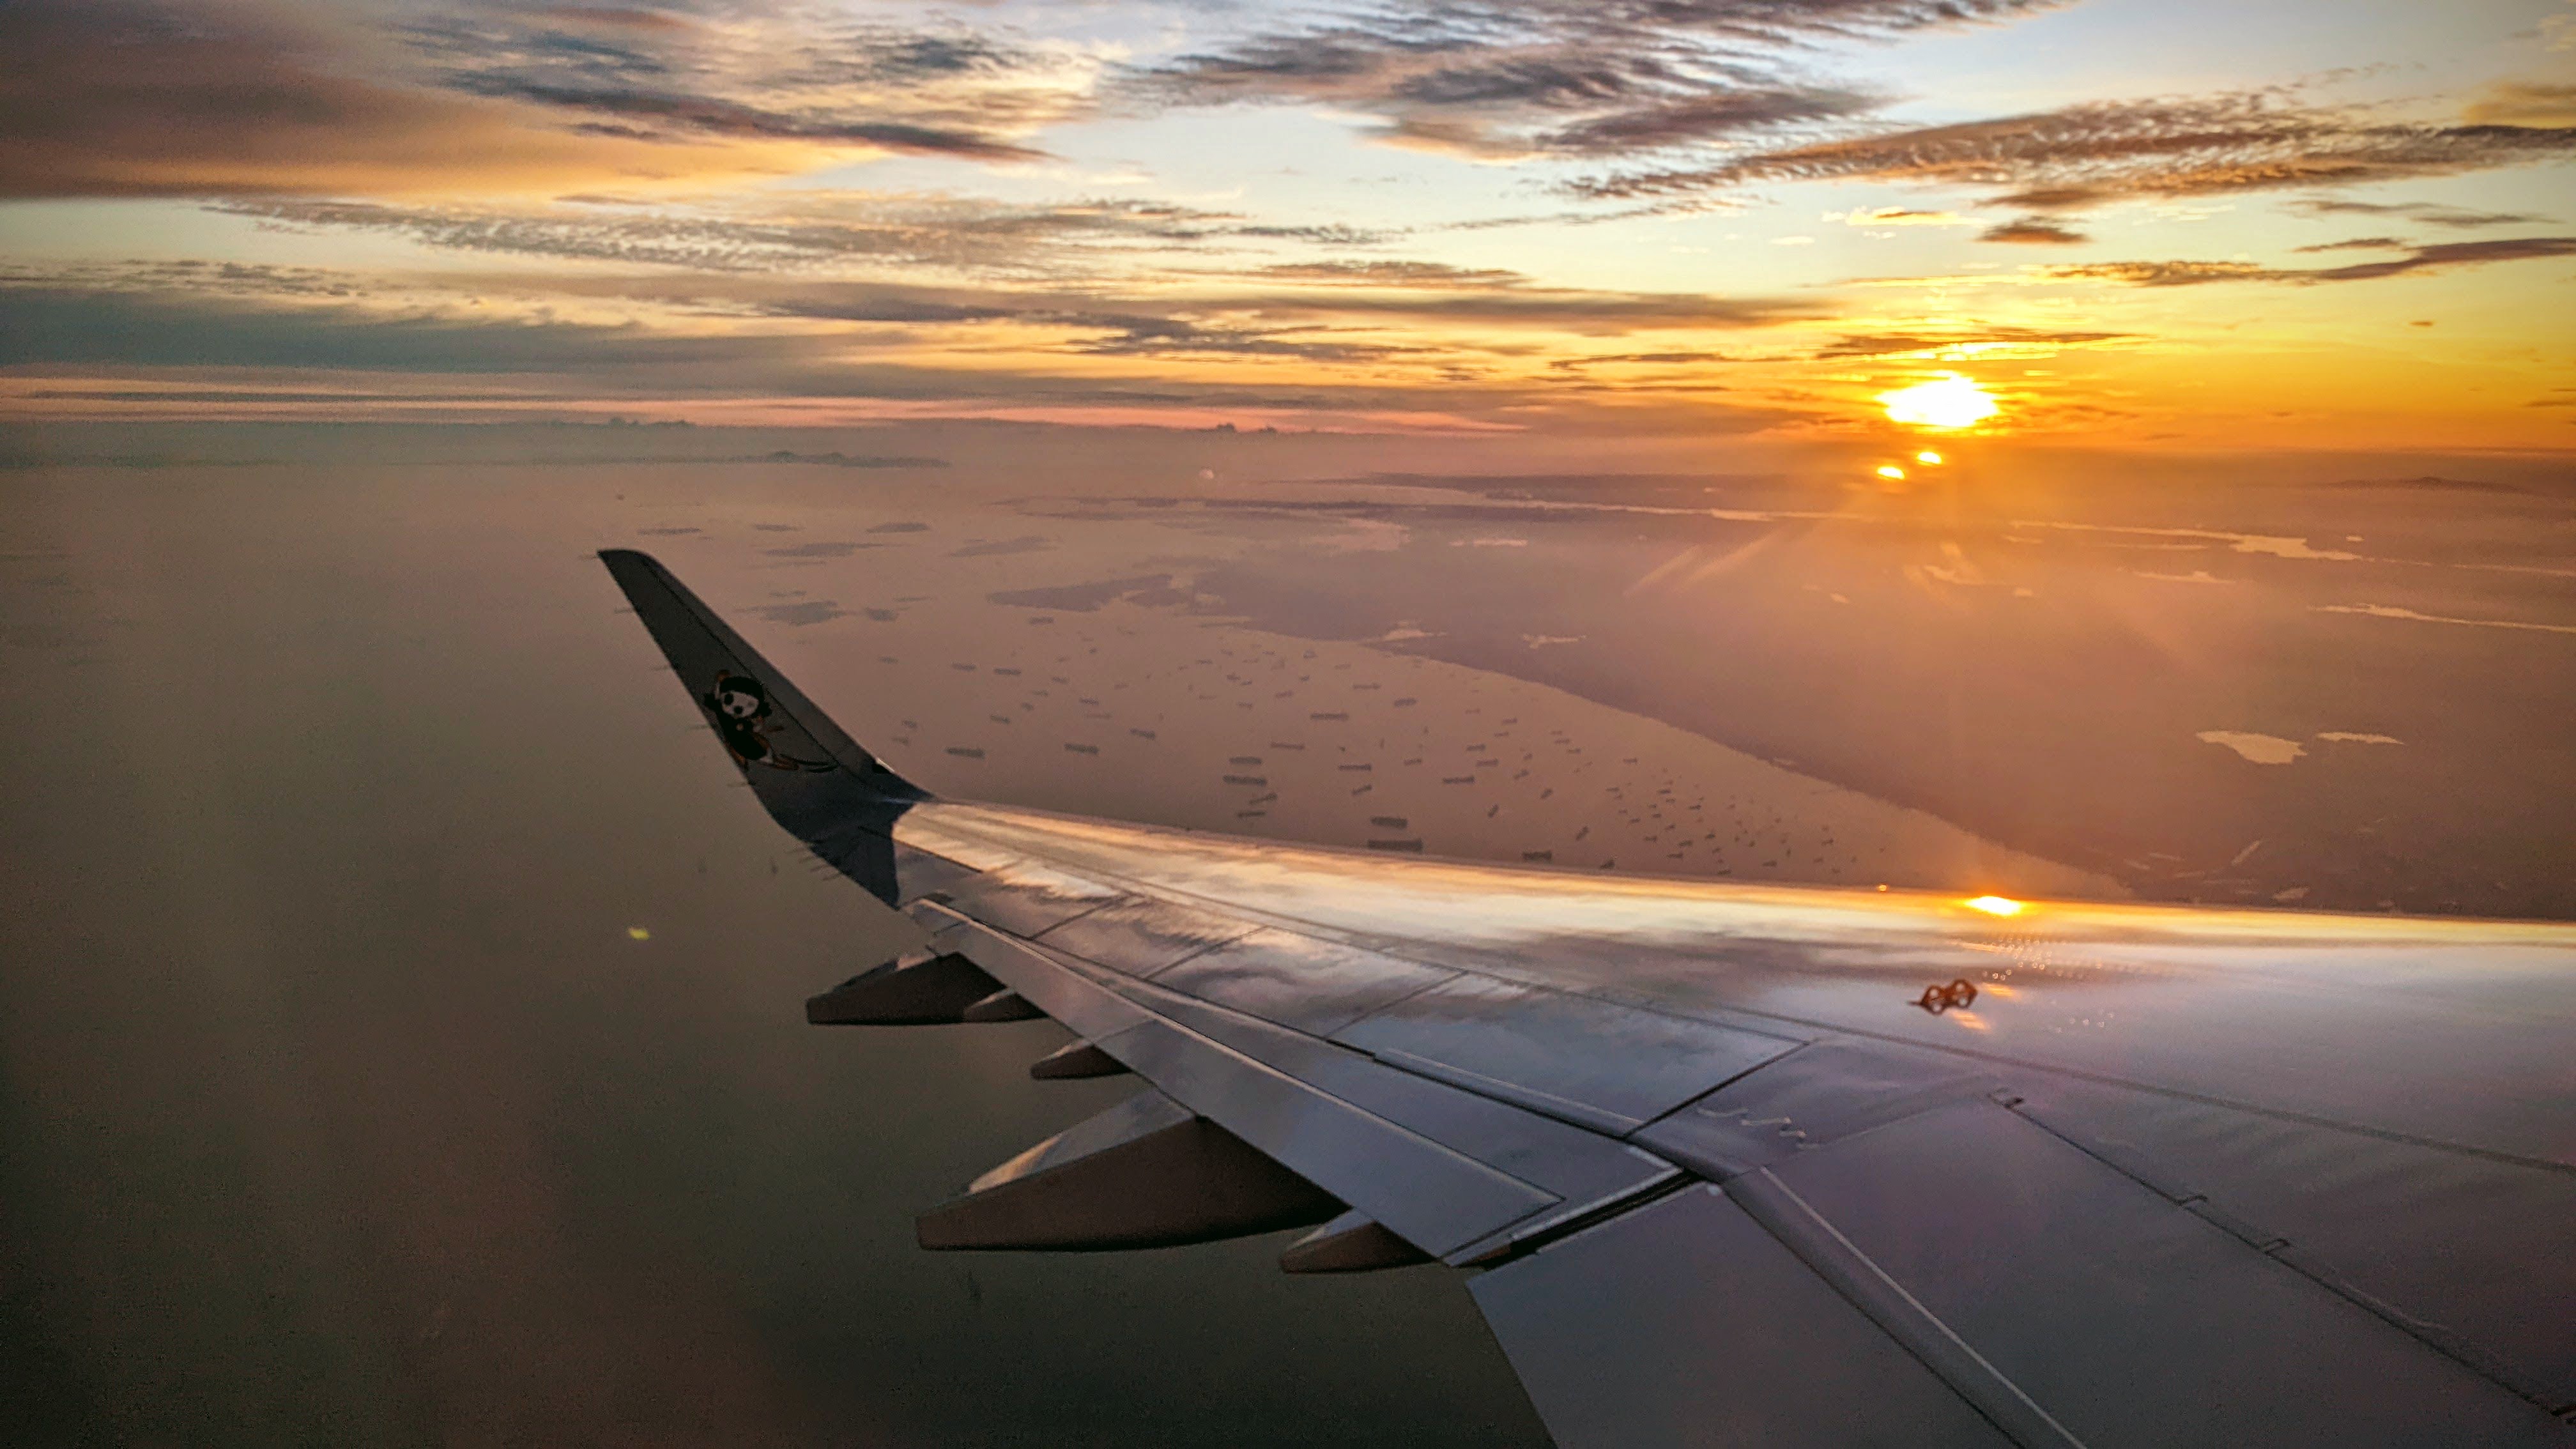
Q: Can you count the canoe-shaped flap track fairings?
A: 5